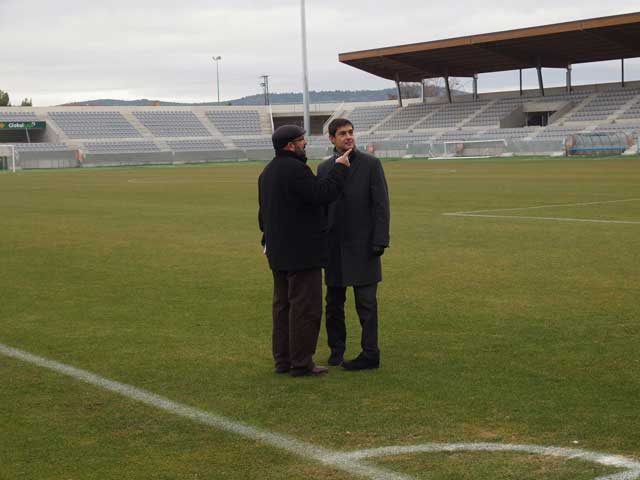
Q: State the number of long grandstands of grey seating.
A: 2